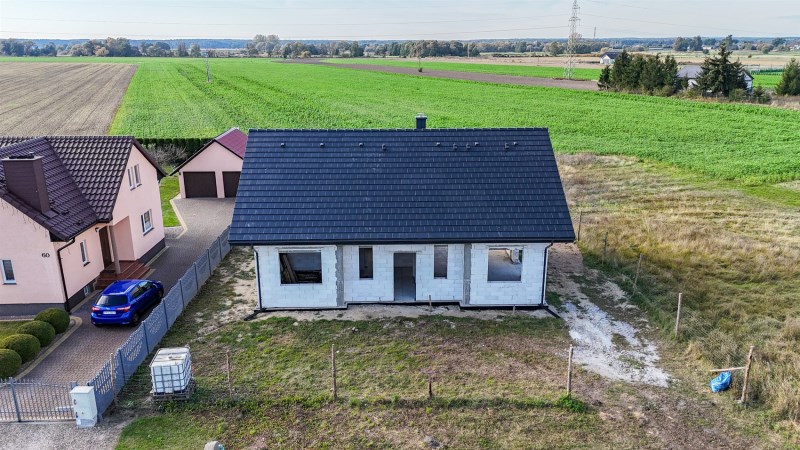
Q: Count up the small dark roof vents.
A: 10